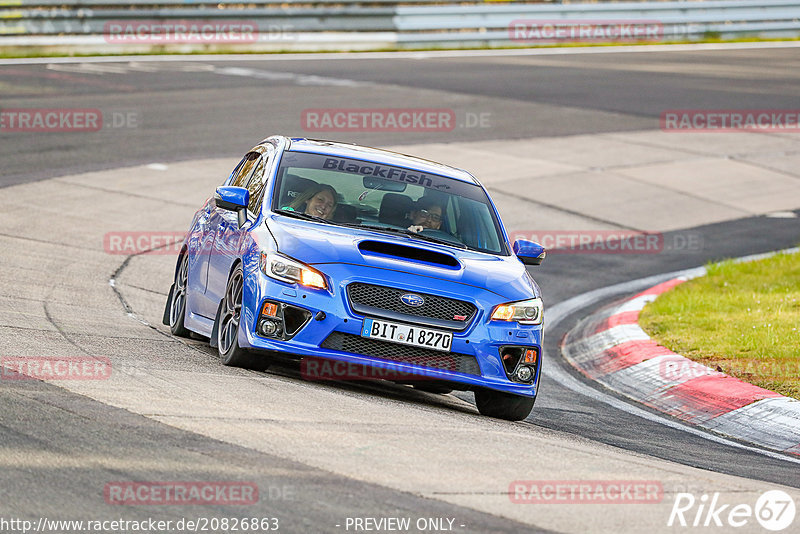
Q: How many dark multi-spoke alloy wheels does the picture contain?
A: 2